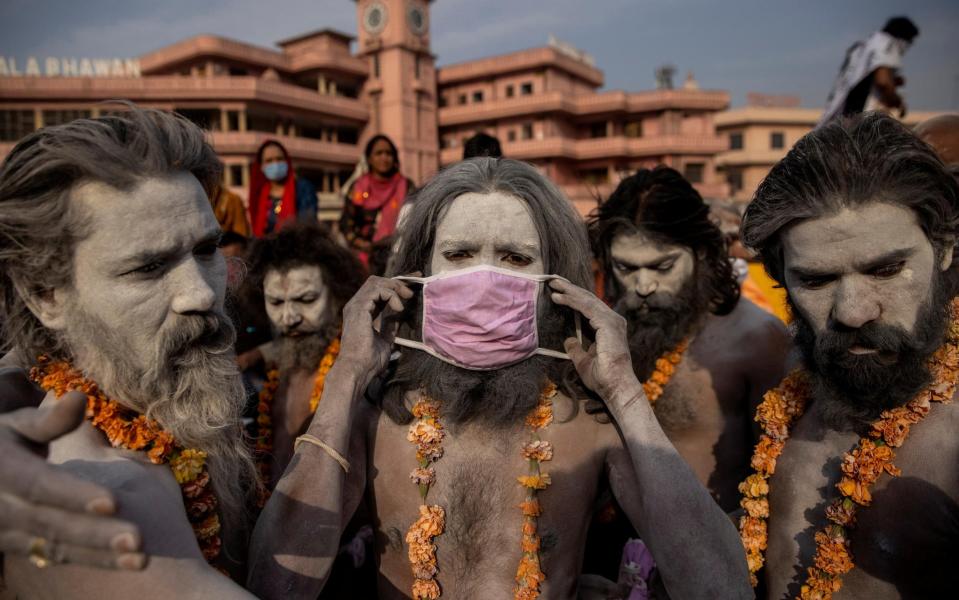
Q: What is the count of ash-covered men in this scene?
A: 5